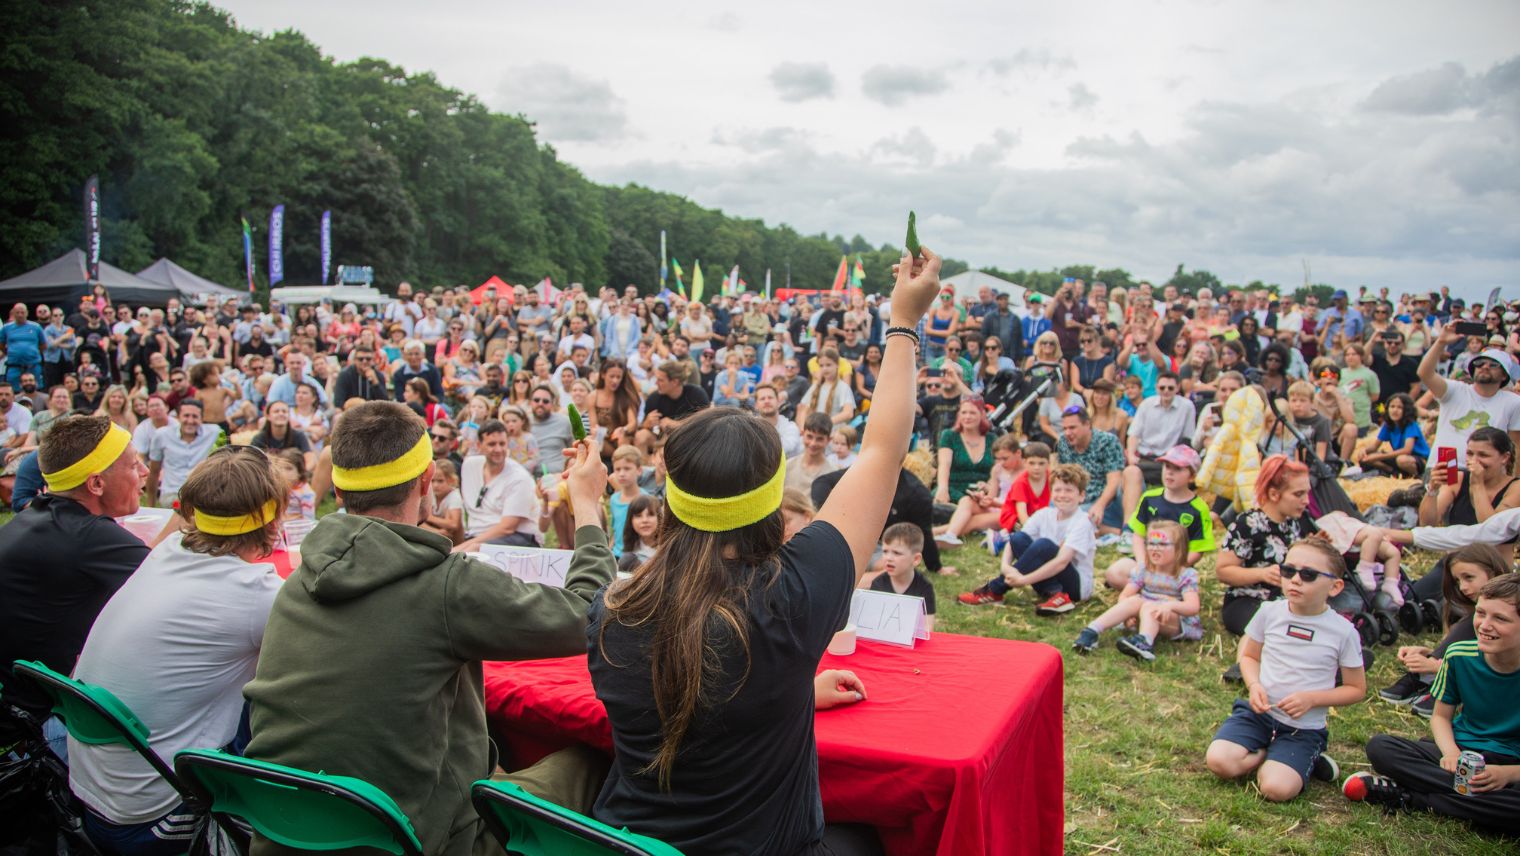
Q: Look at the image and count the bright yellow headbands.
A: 4